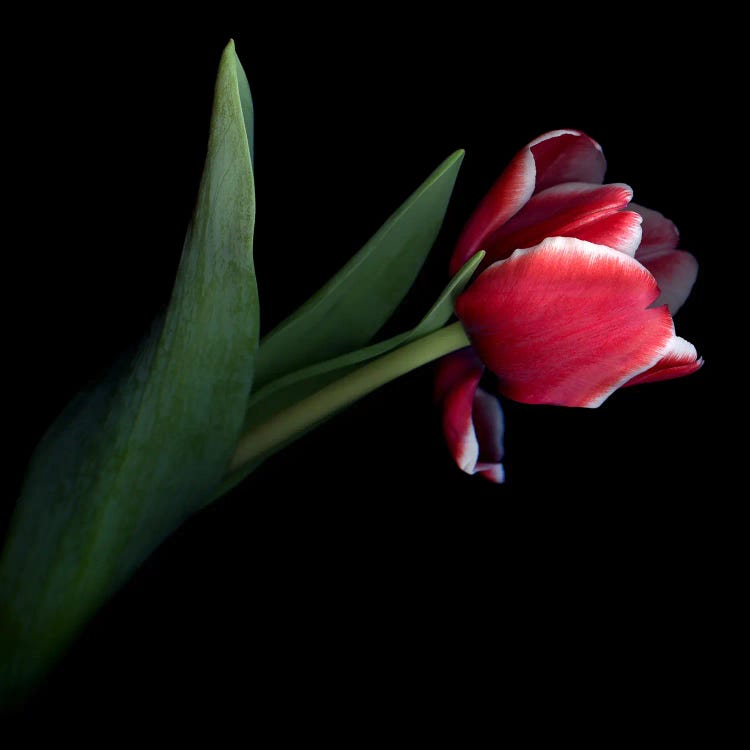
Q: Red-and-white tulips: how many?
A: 1